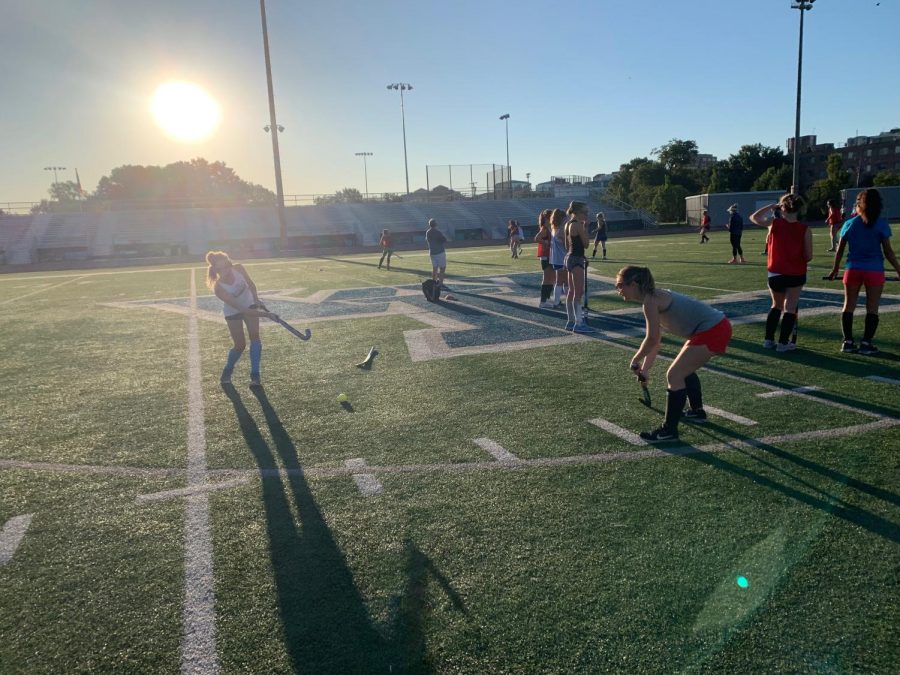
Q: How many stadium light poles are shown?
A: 6